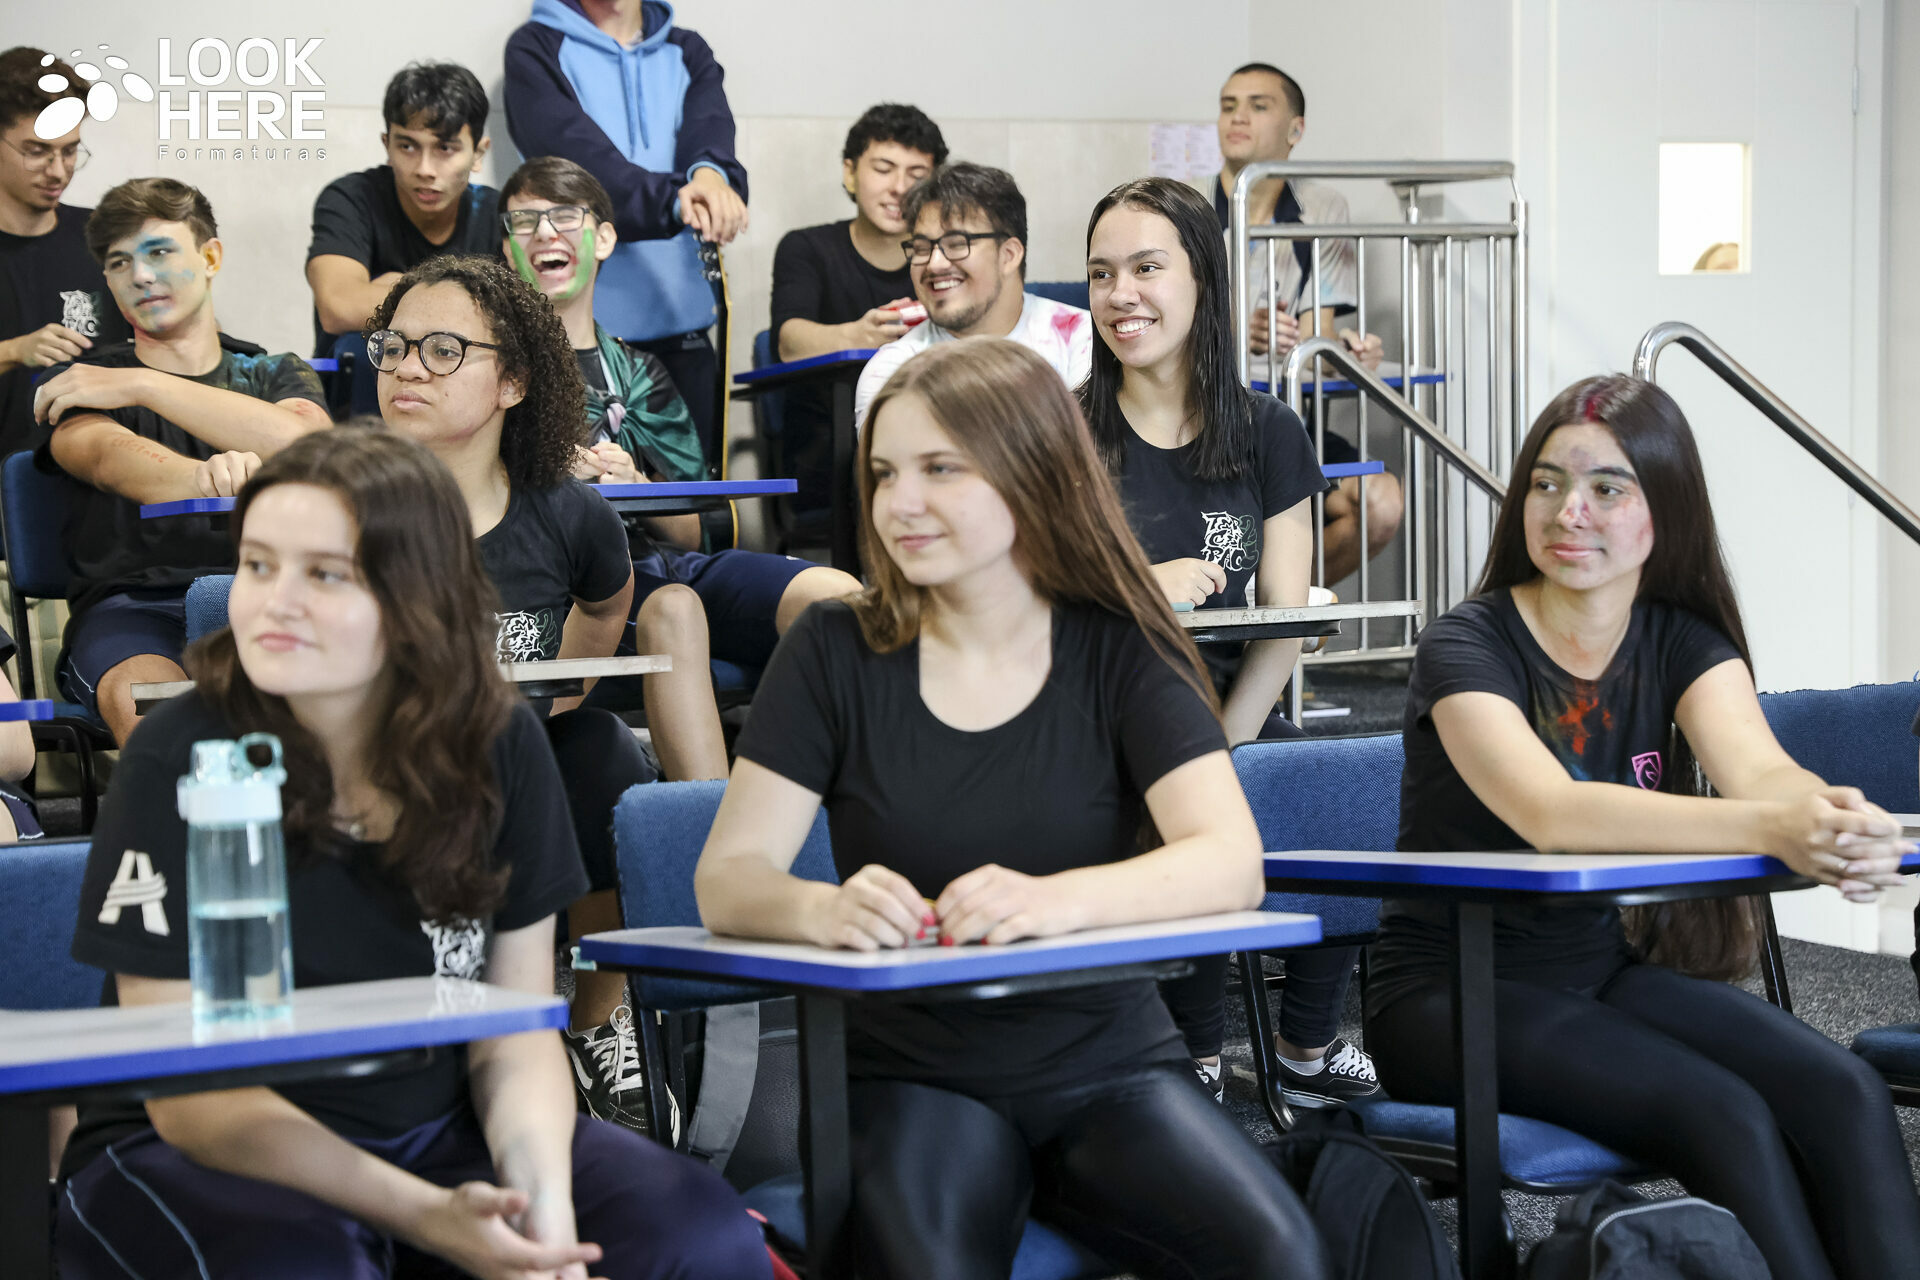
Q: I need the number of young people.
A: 13